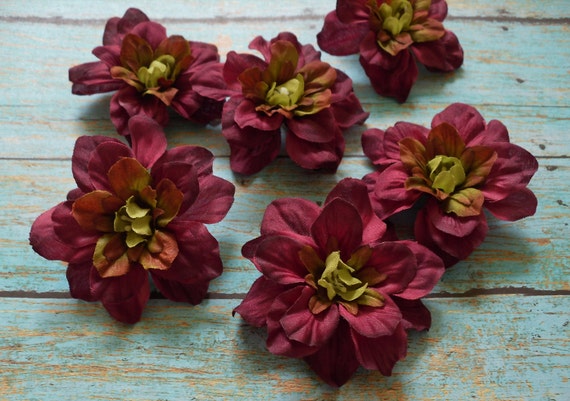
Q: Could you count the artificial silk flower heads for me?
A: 6